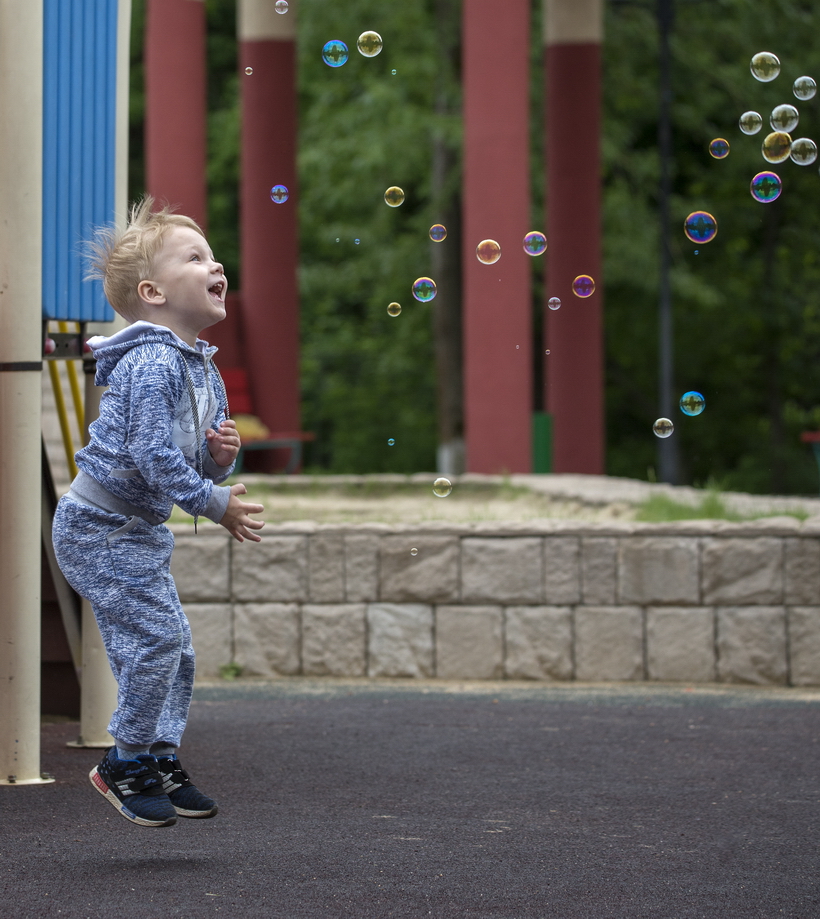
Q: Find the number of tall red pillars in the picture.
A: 4